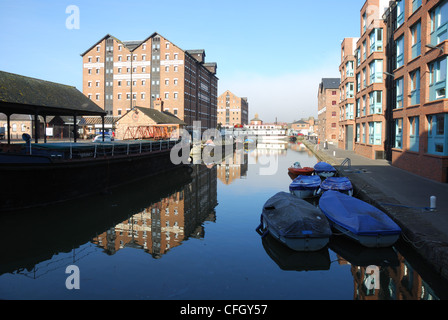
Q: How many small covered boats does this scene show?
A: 5